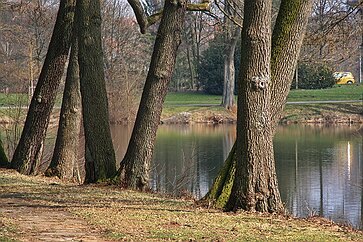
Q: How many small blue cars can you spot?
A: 0